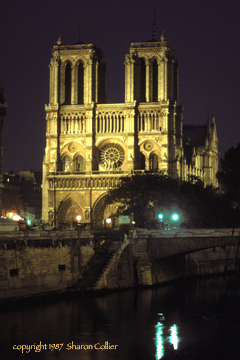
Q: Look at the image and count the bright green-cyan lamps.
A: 2